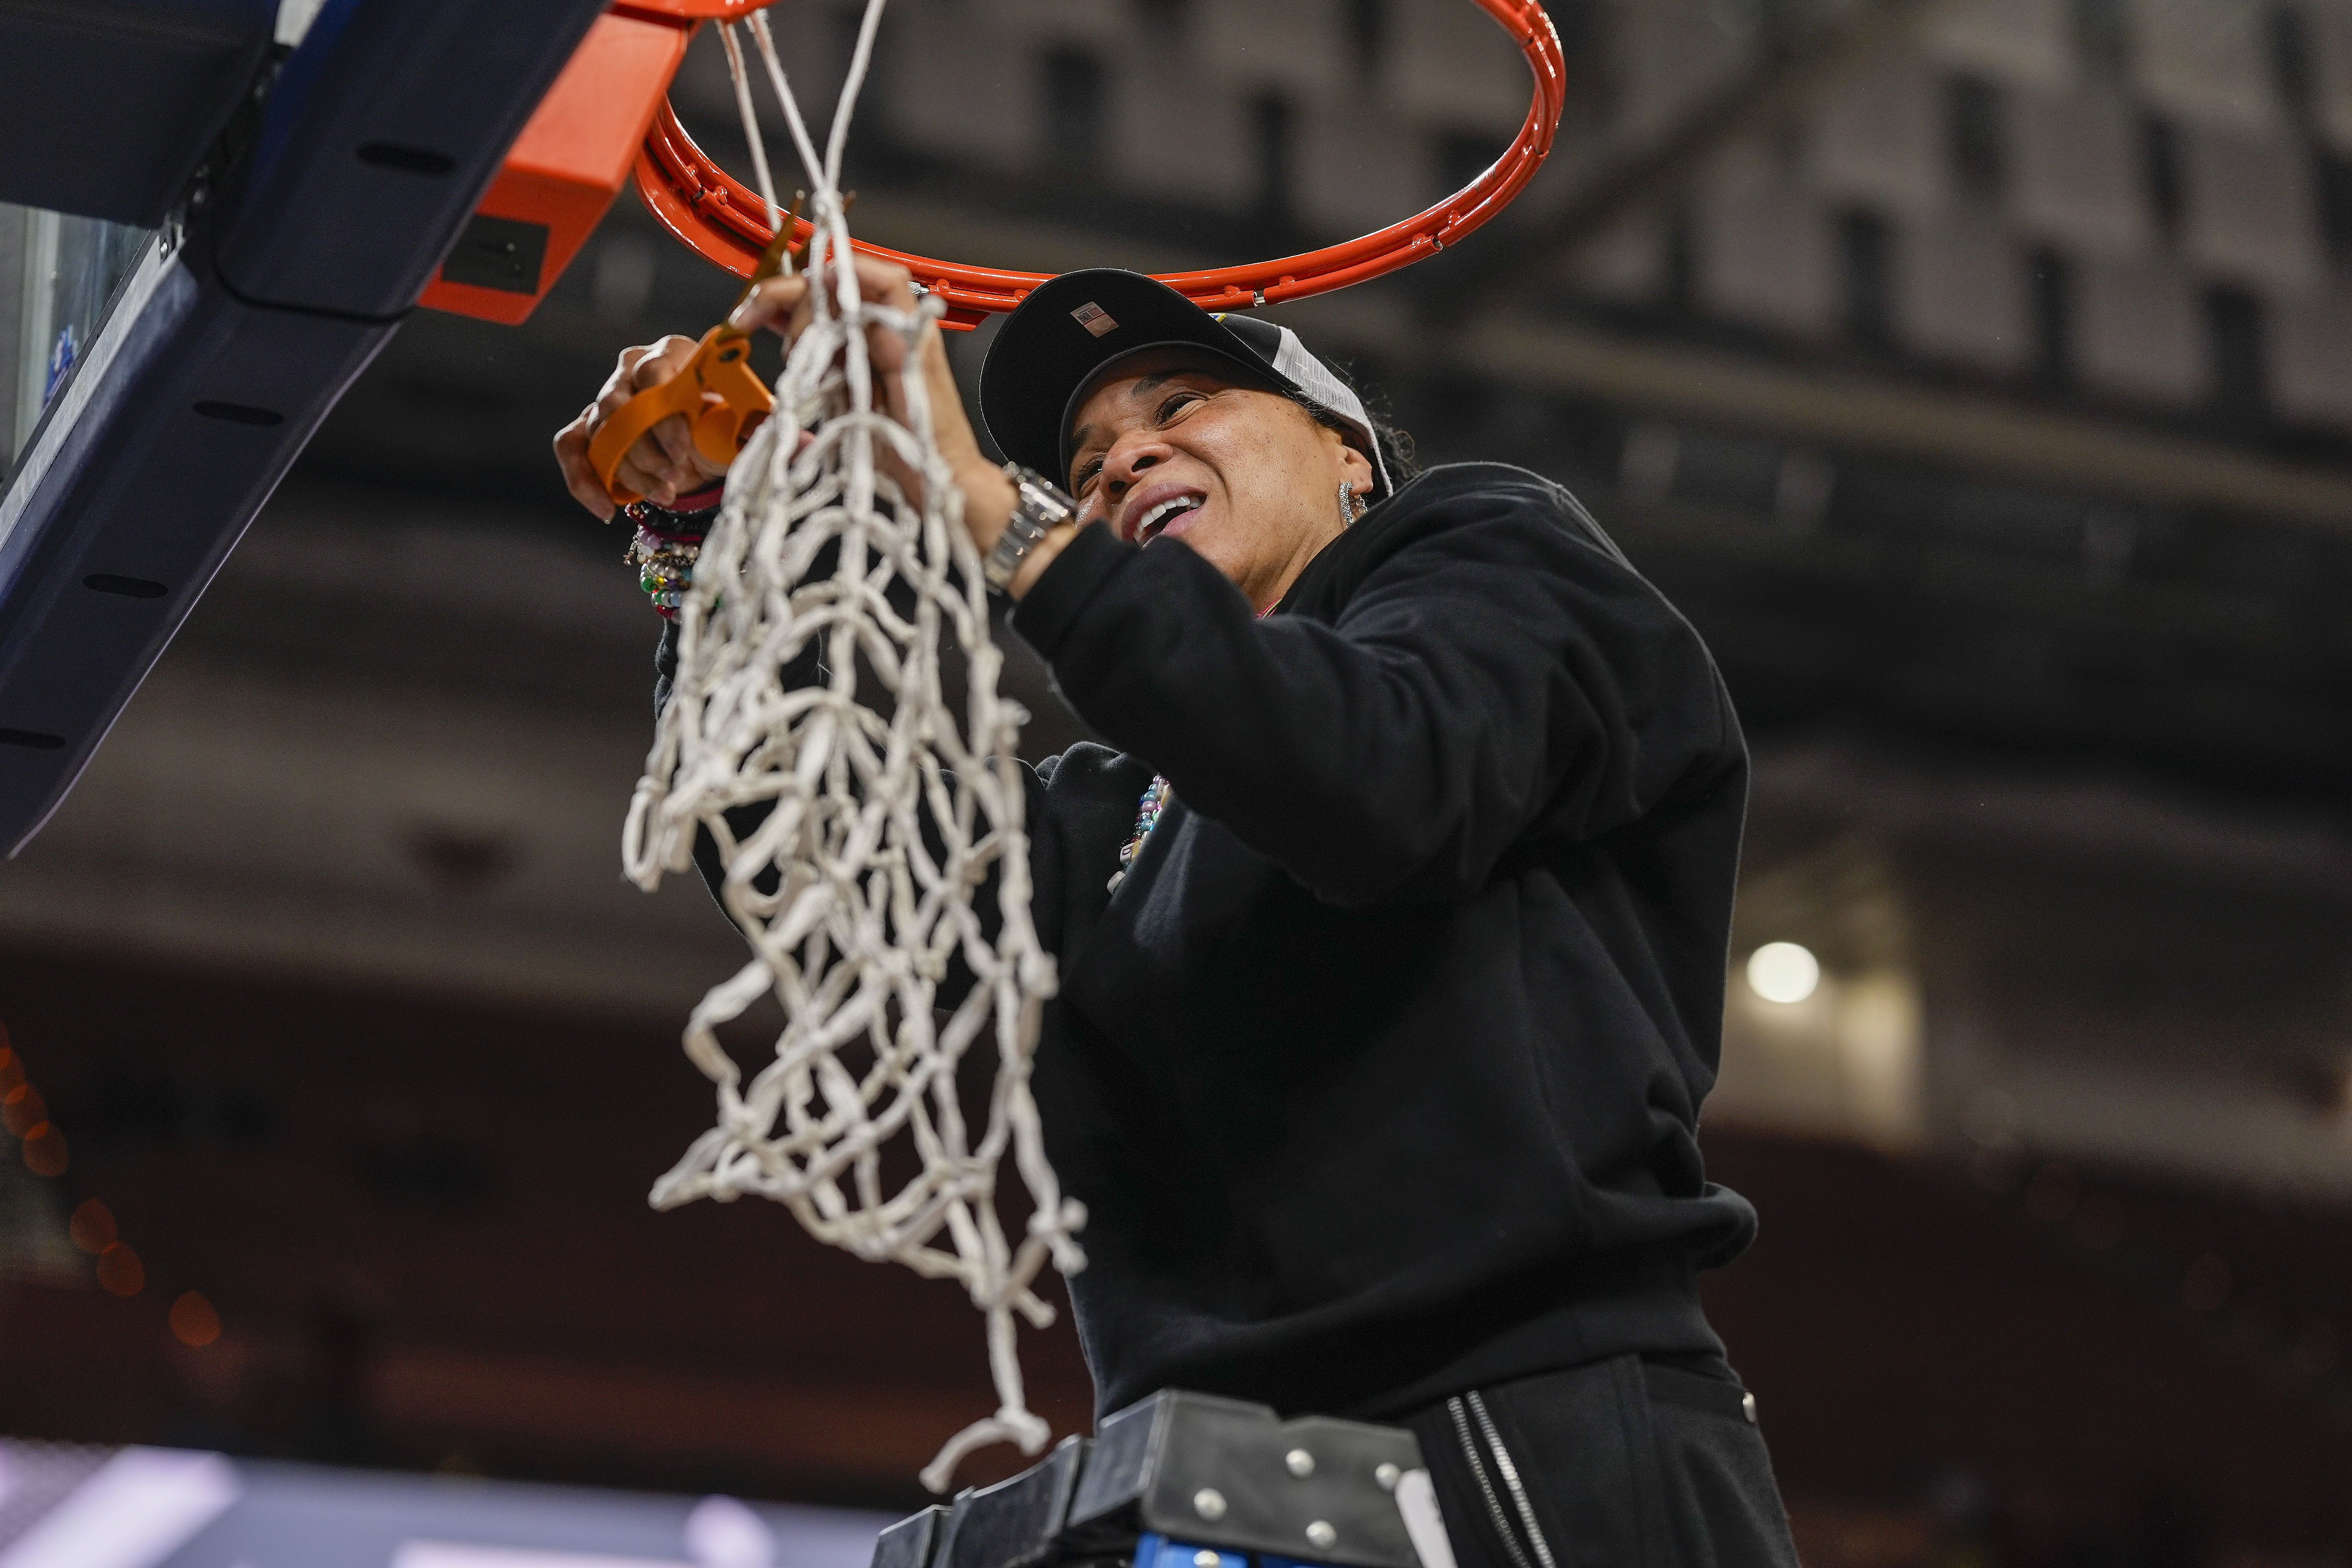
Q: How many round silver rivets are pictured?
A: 5